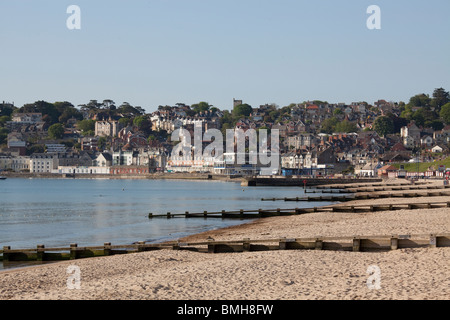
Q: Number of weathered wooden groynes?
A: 5